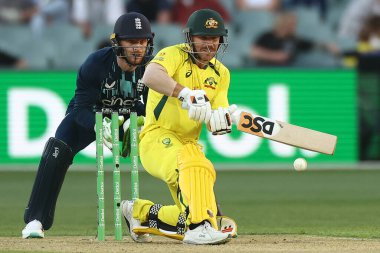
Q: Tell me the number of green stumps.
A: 3